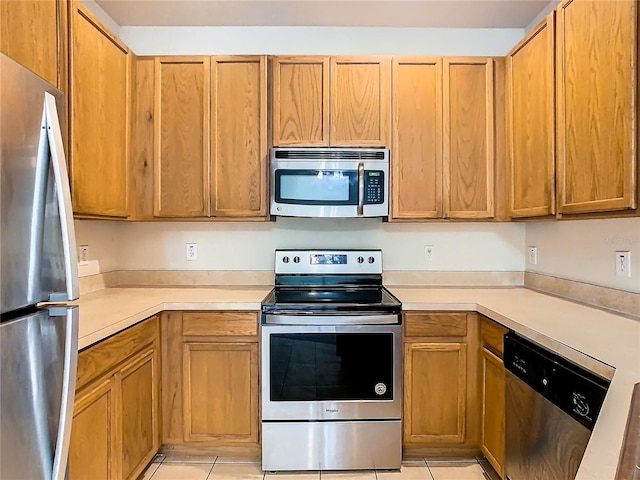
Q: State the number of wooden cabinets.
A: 15